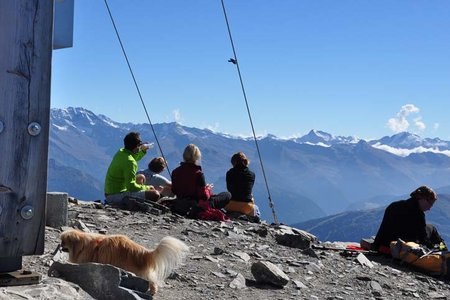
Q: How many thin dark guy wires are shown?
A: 2